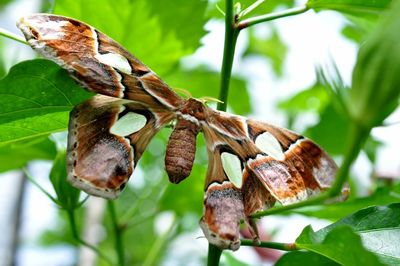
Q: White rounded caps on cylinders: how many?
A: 0